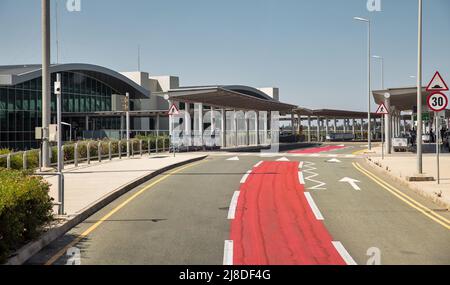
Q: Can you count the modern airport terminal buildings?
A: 1